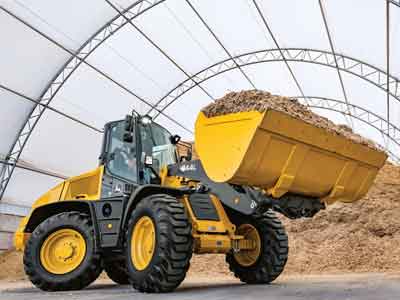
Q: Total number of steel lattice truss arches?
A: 3